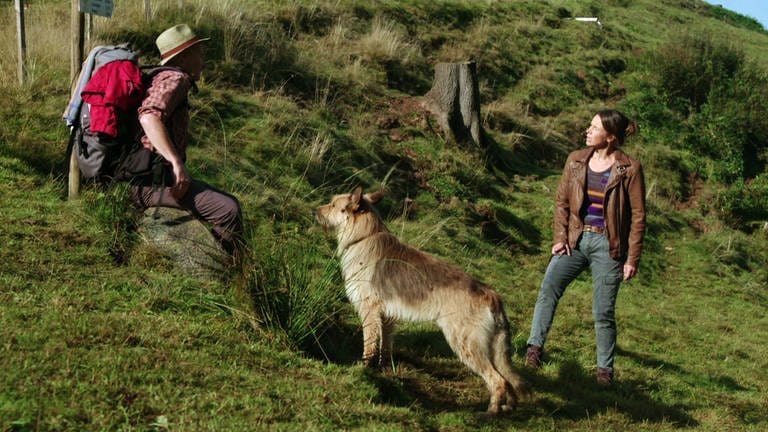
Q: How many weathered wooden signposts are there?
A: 1